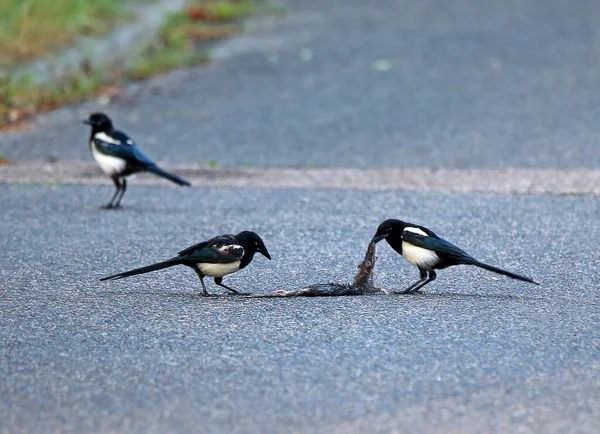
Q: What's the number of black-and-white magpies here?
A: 3